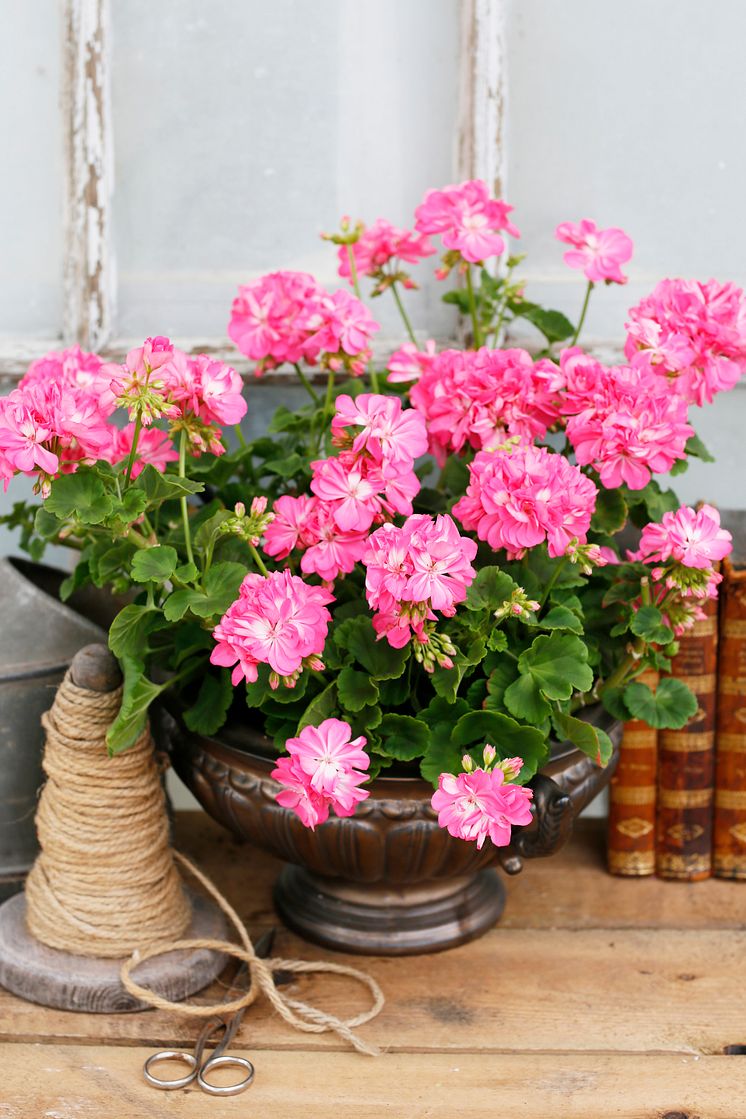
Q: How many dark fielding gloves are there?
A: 0